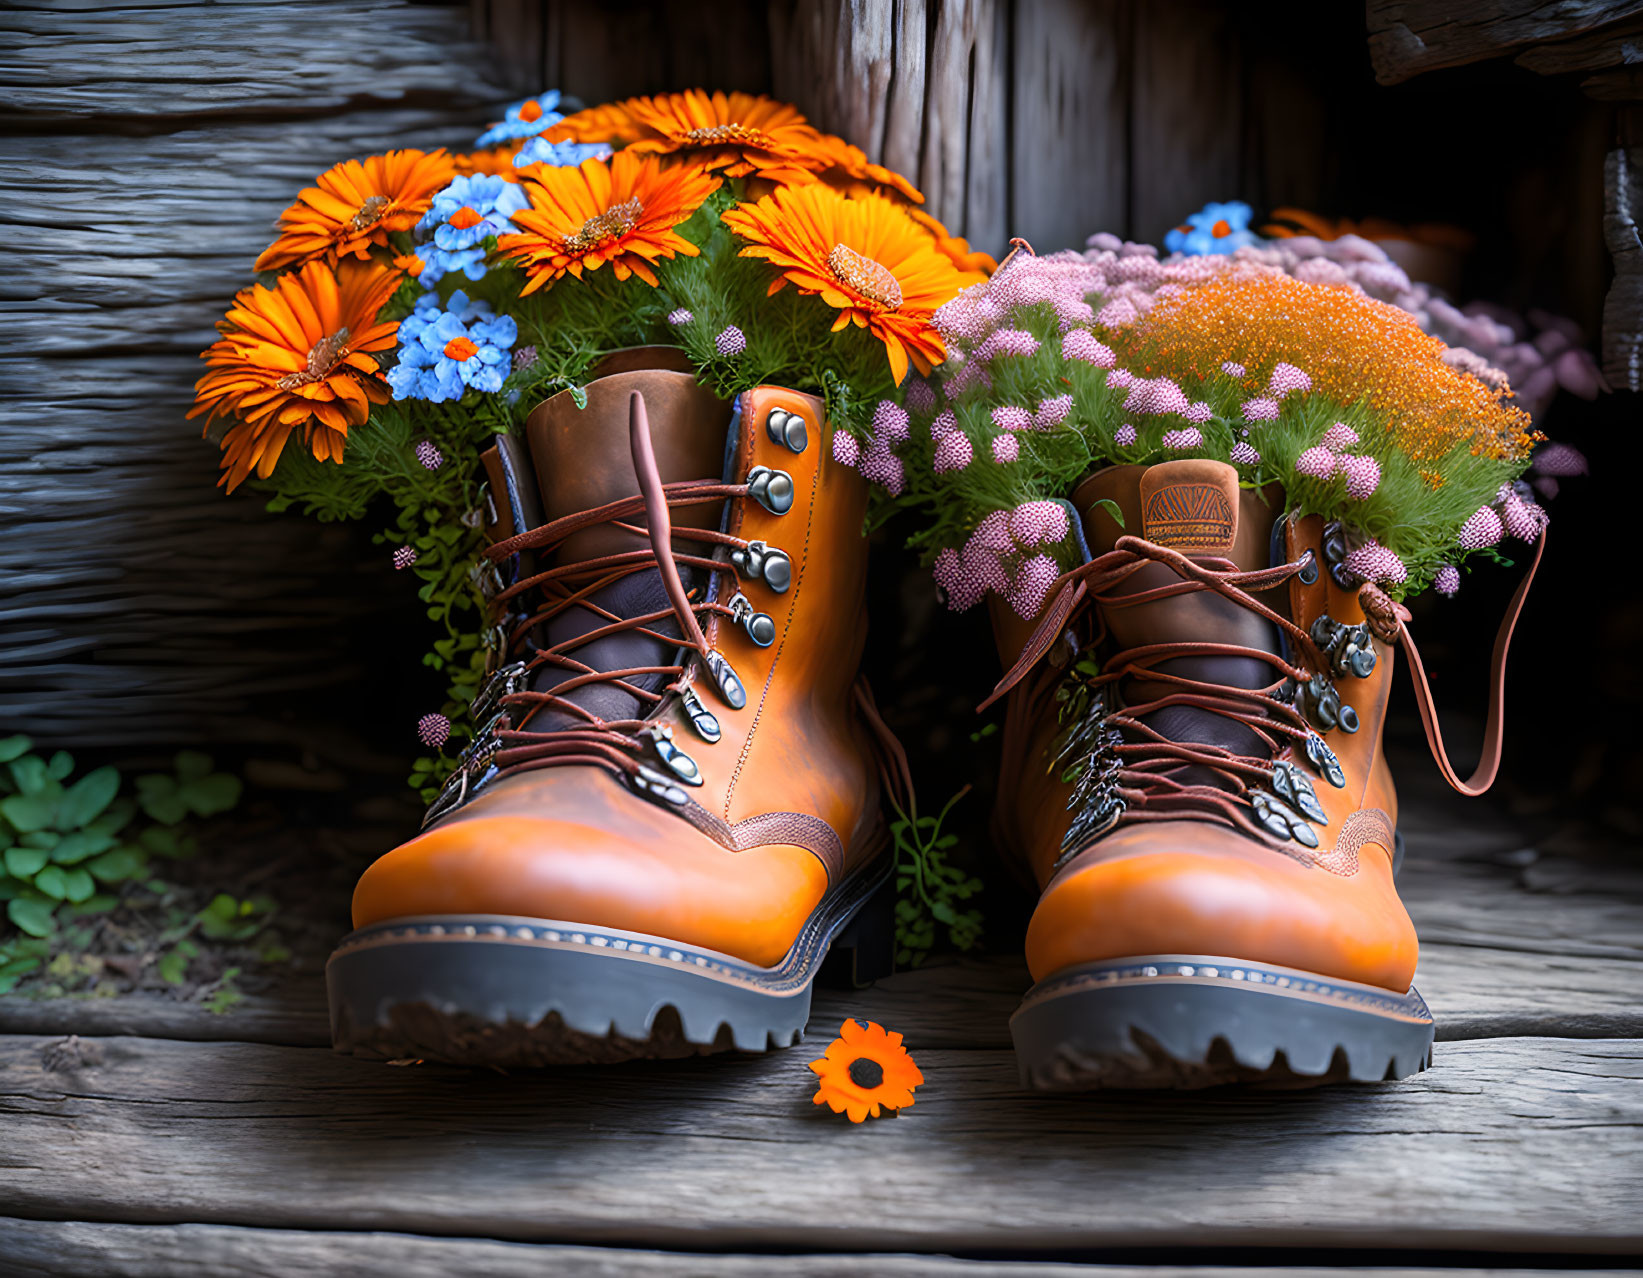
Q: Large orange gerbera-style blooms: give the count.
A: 5